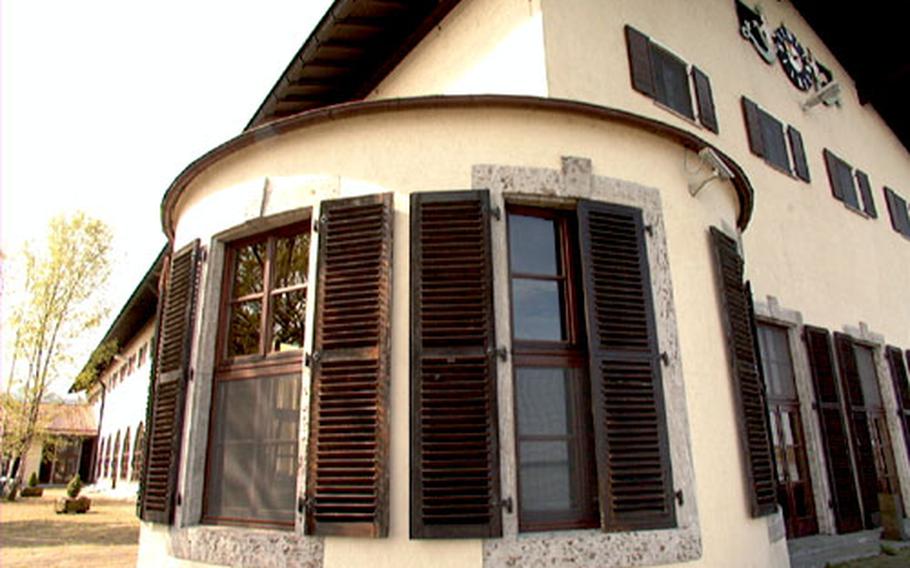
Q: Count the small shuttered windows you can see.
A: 4